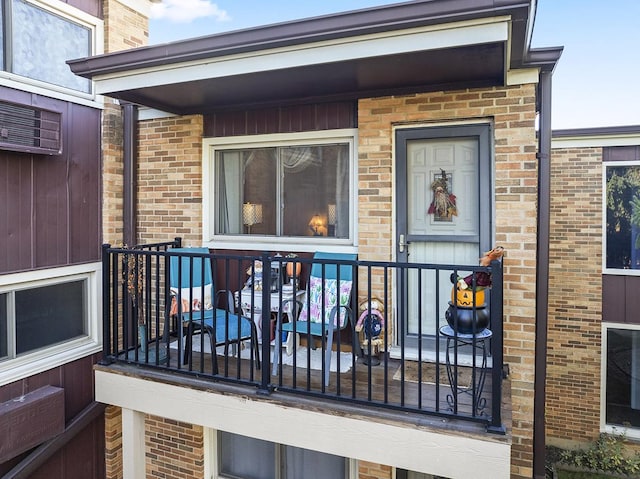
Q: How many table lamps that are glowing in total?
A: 2